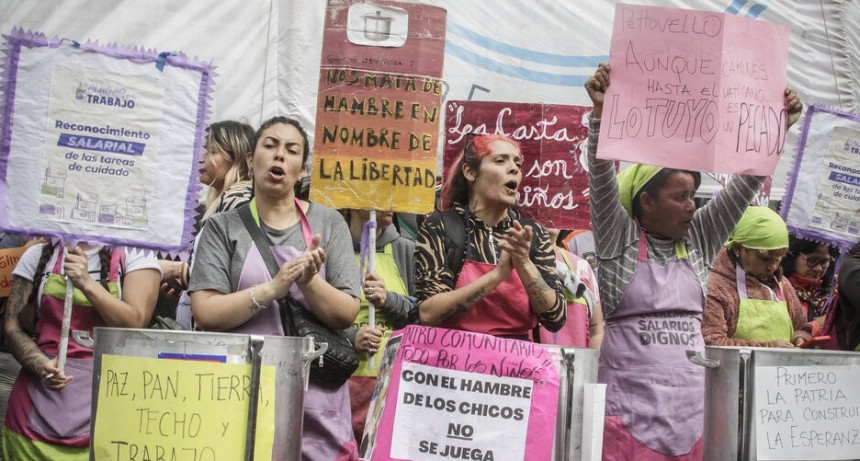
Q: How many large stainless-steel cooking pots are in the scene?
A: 3